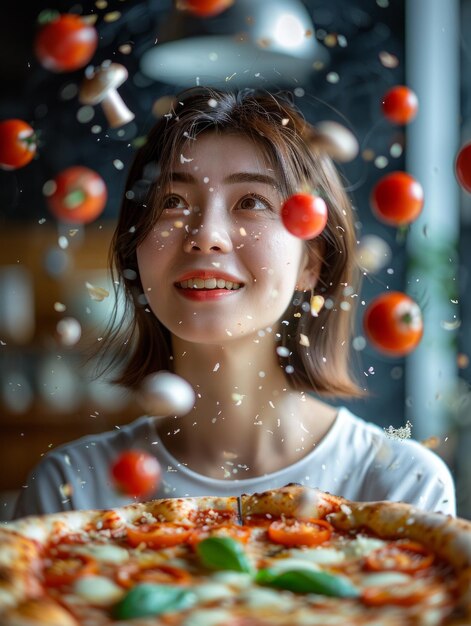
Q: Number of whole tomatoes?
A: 10